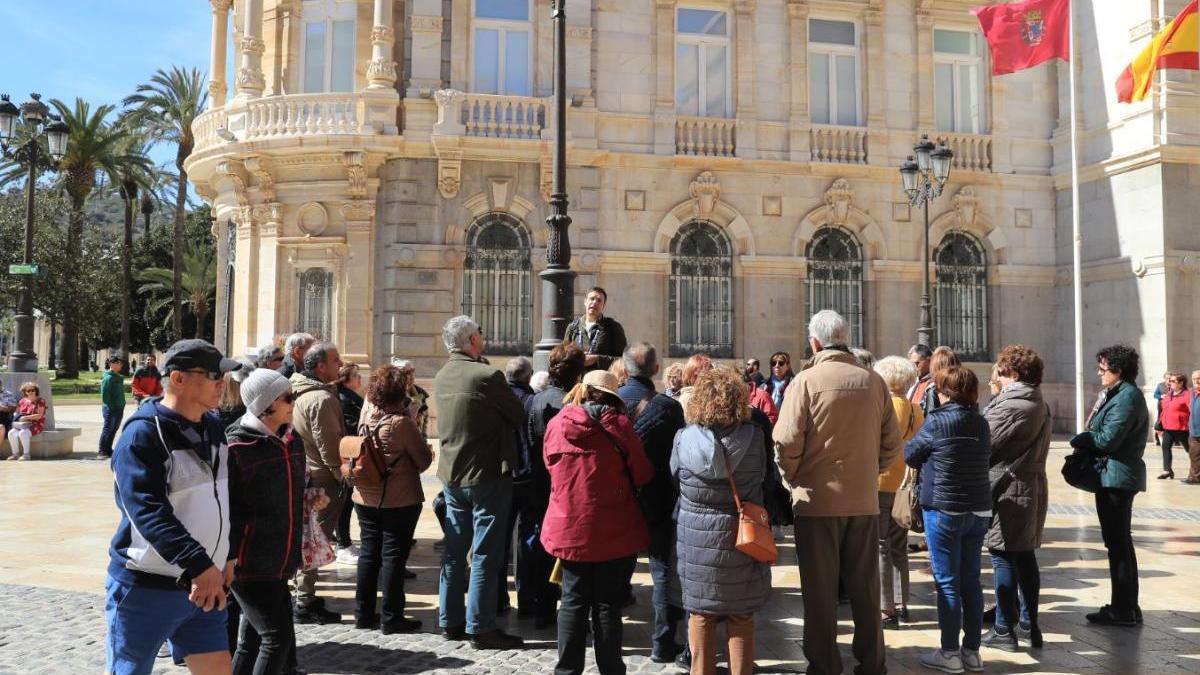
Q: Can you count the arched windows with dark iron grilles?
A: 4